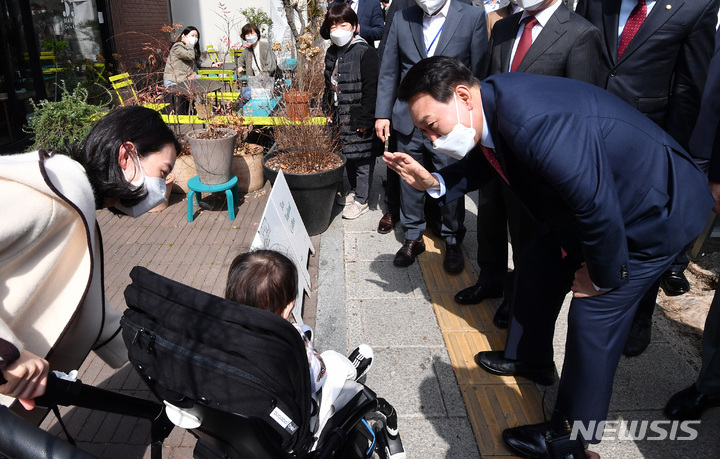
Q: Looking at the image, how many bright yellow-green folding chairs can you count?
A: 4